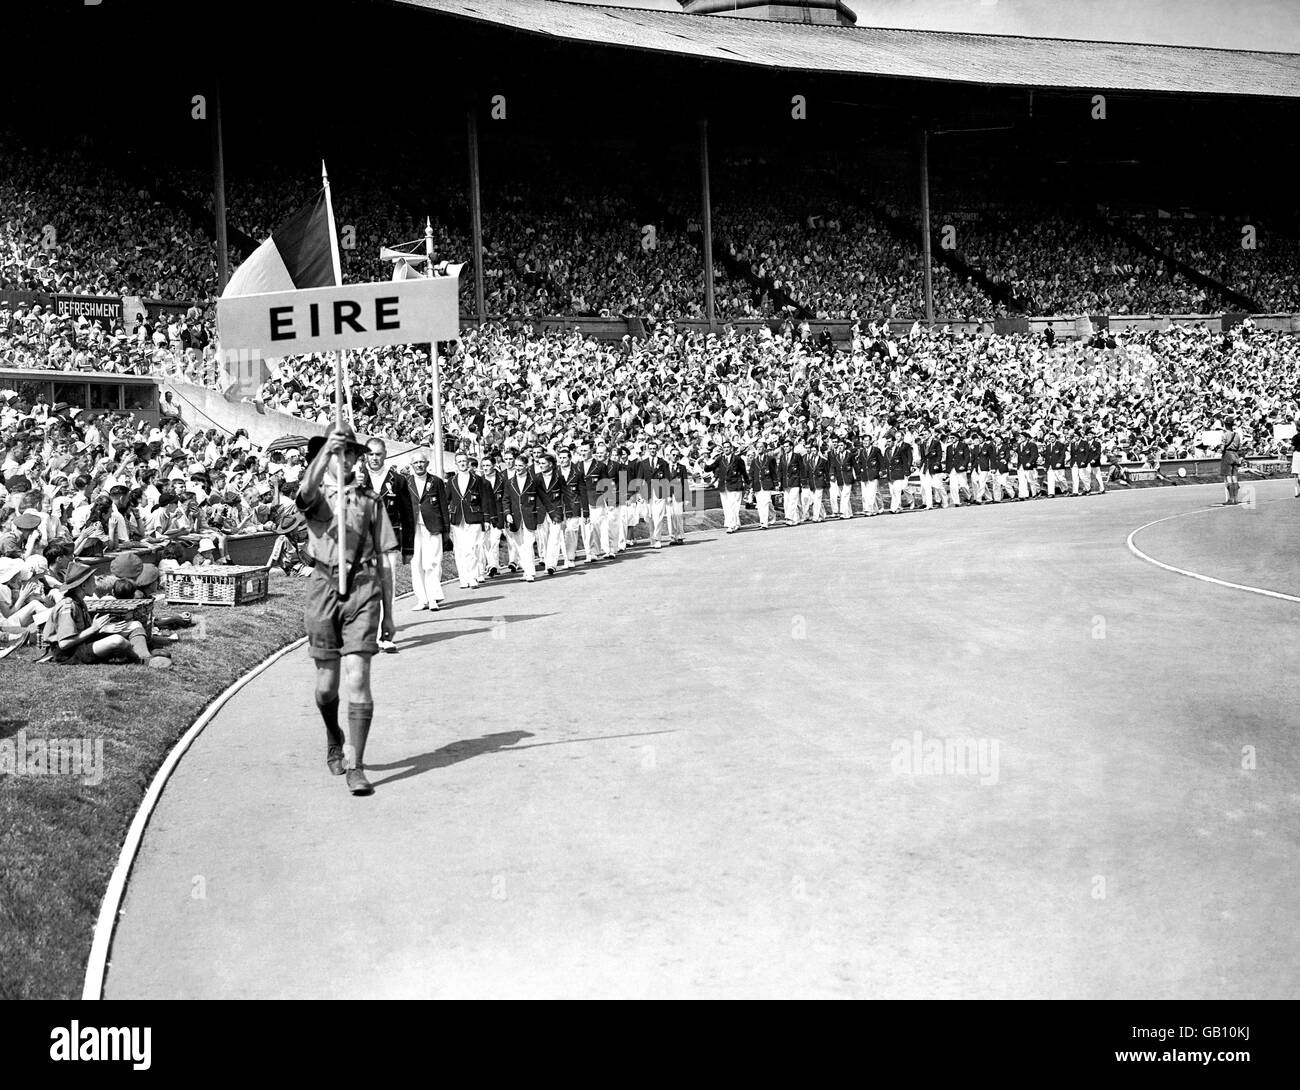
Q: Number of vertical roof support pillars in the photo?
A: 4